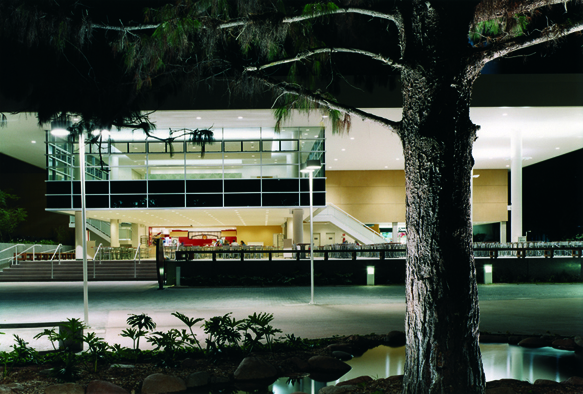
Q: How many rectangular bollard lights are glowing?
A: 2